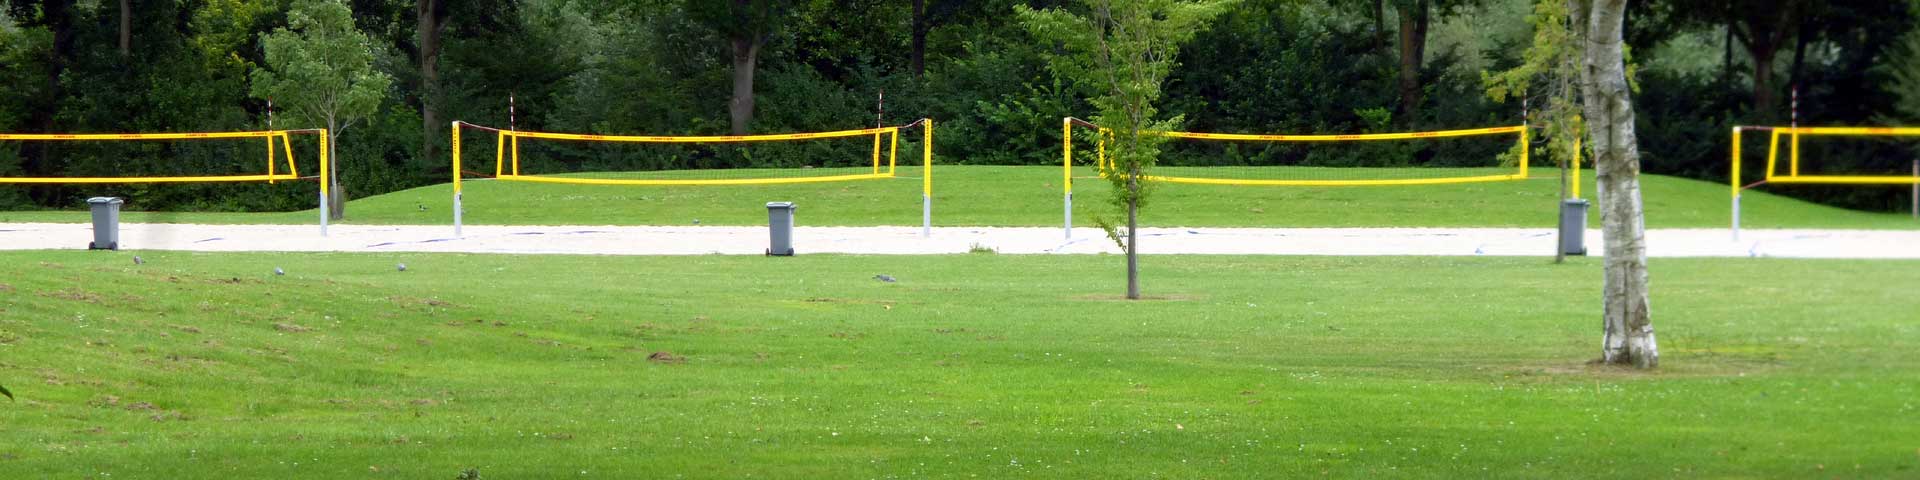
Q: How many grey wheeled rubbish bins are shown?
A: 3